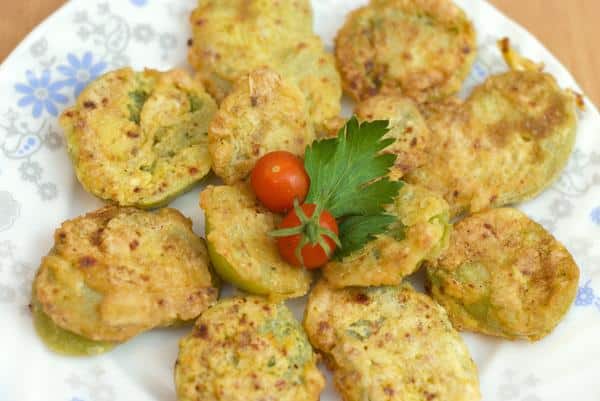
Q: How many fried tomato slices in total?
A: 12